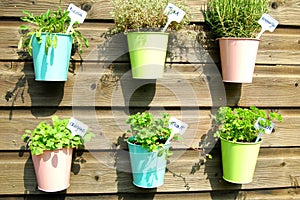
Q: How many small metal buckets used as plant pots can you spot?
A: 6